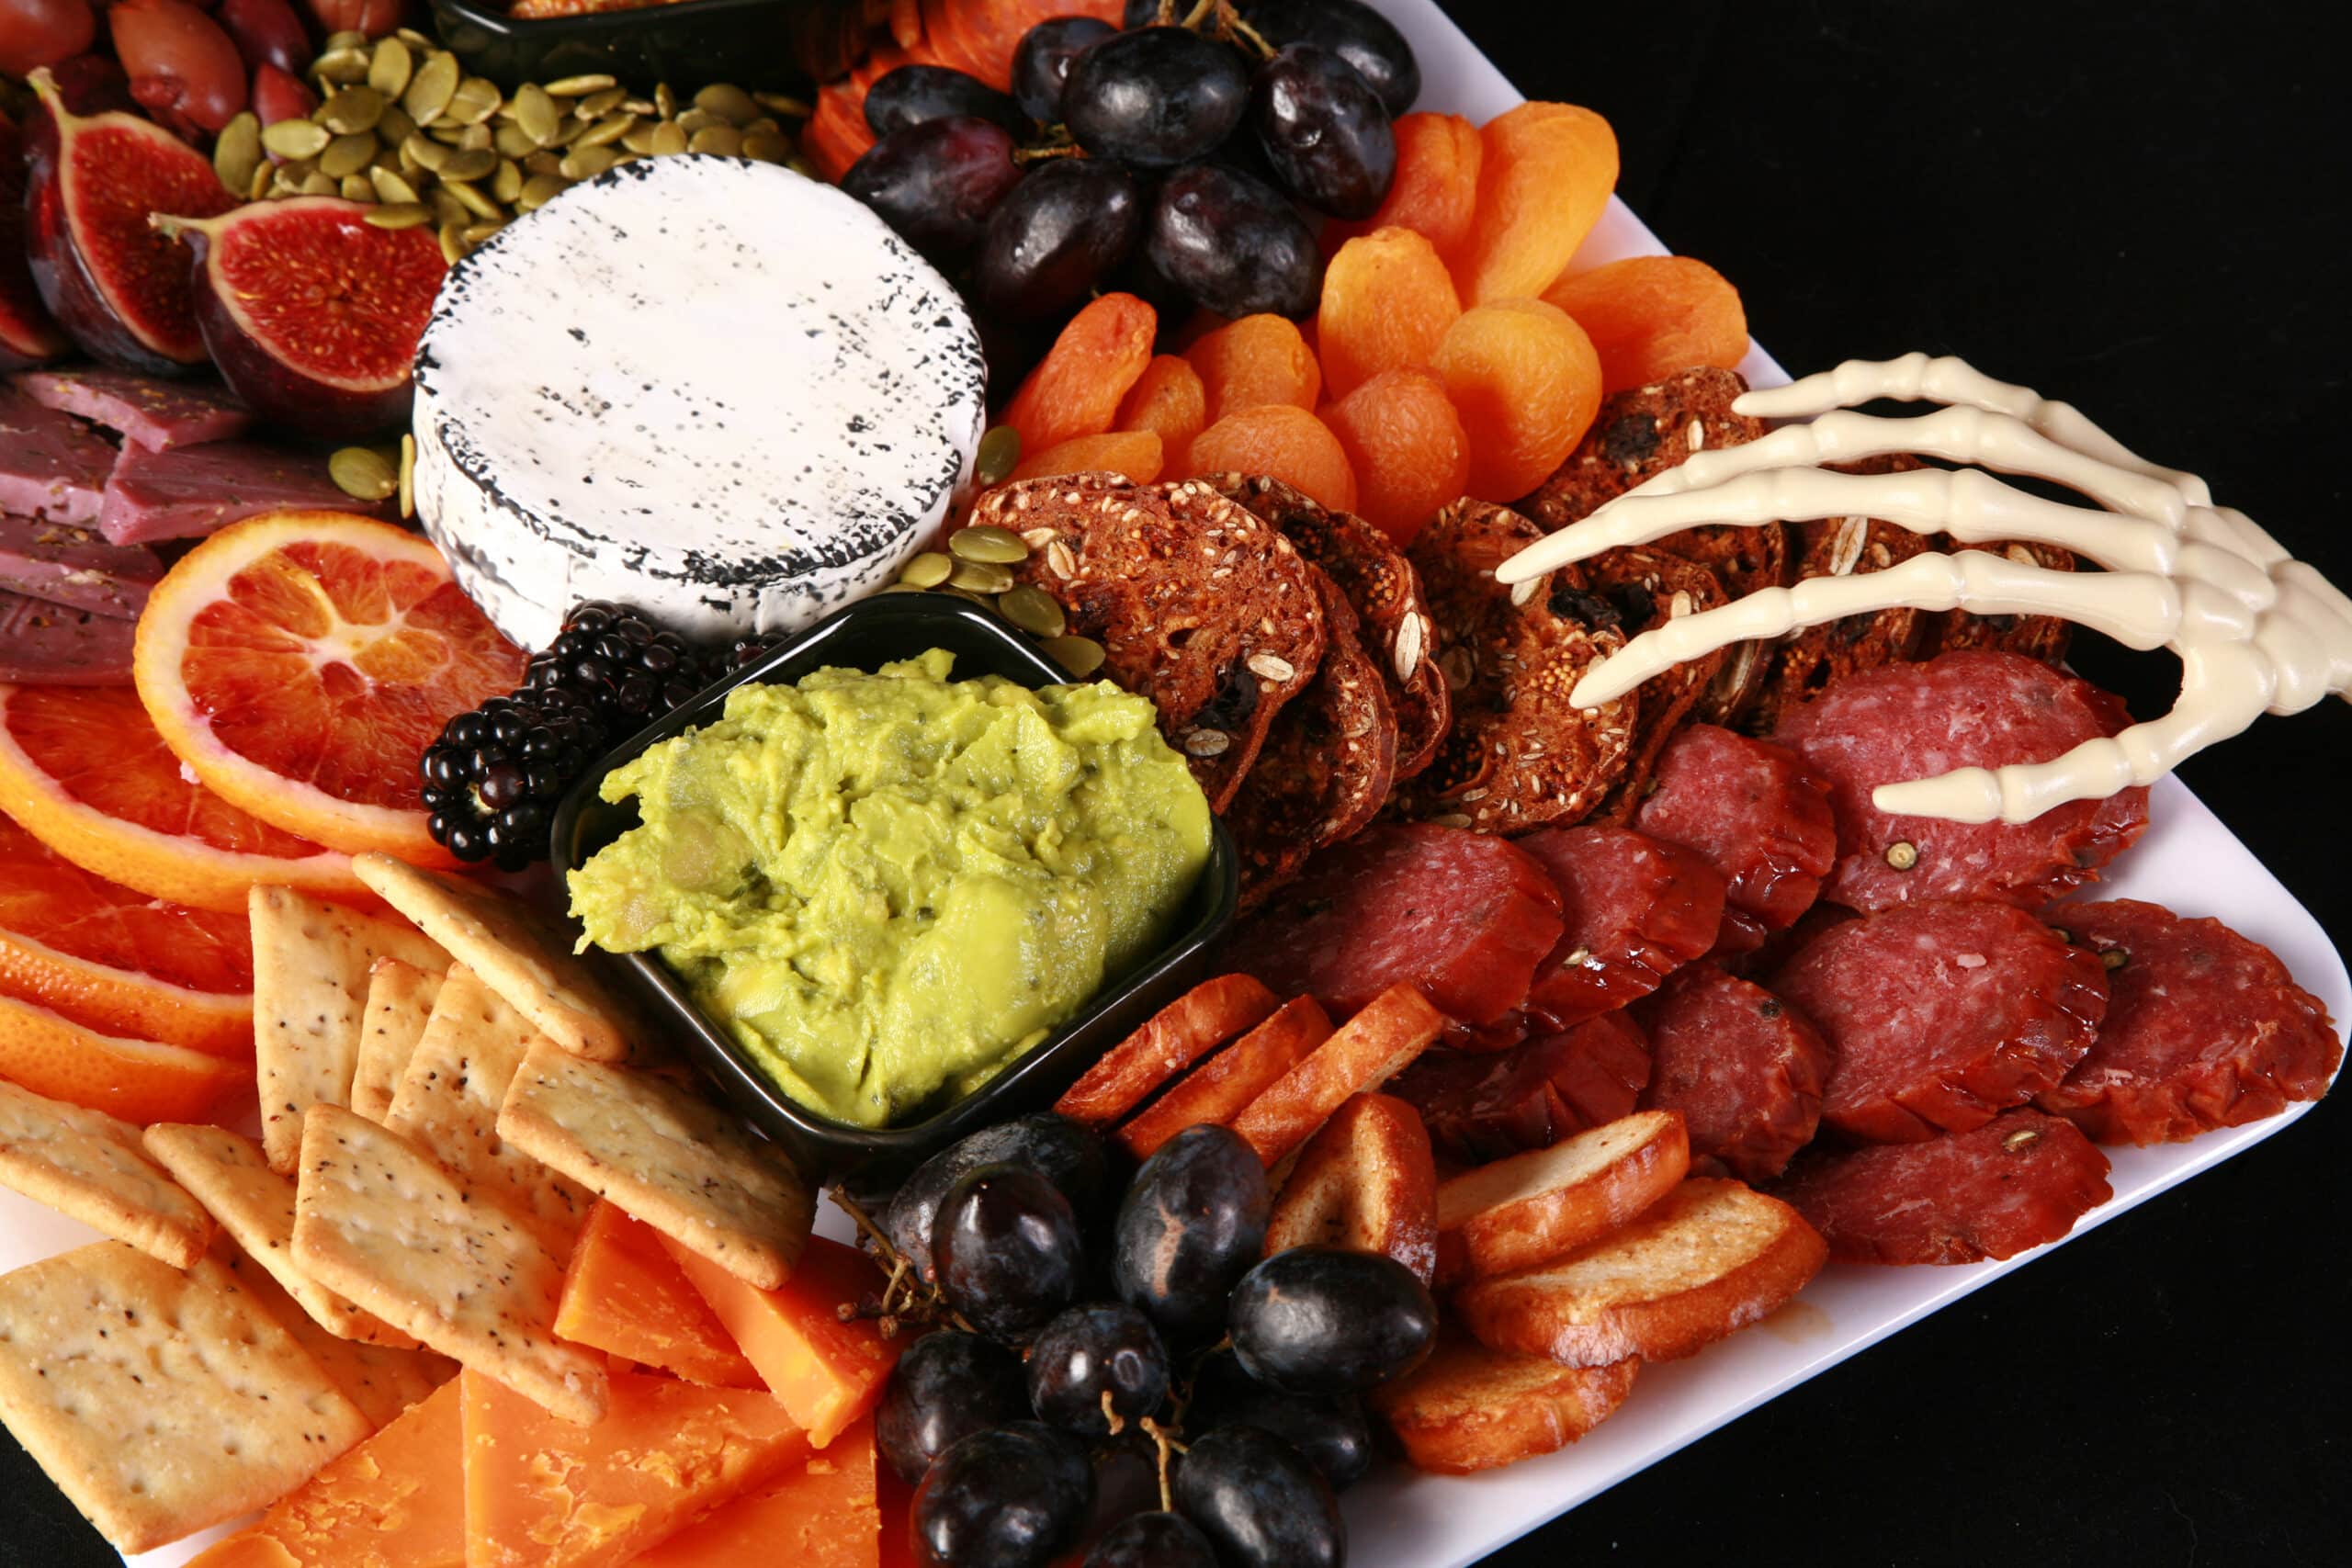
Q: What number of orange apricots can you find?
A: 11